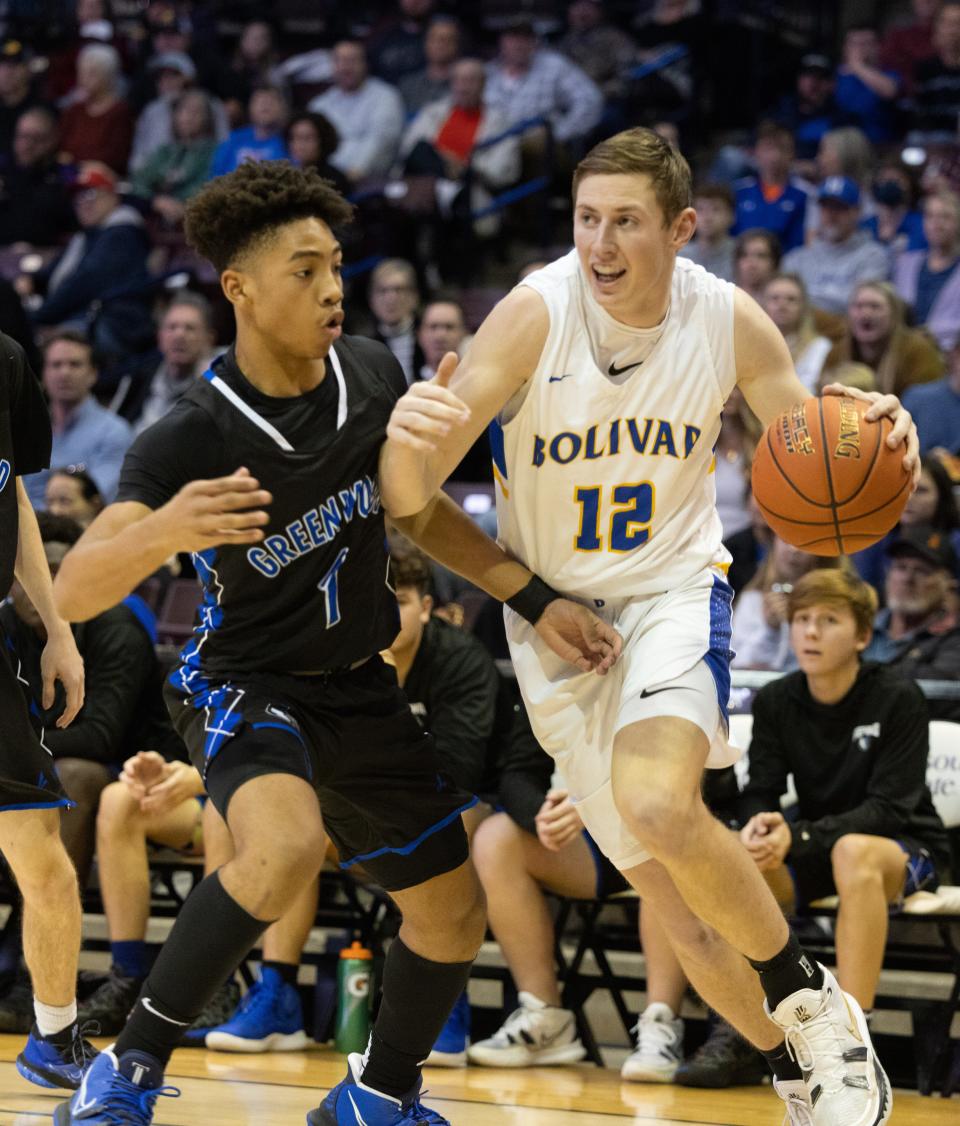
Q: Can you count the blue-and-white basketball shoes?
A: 4